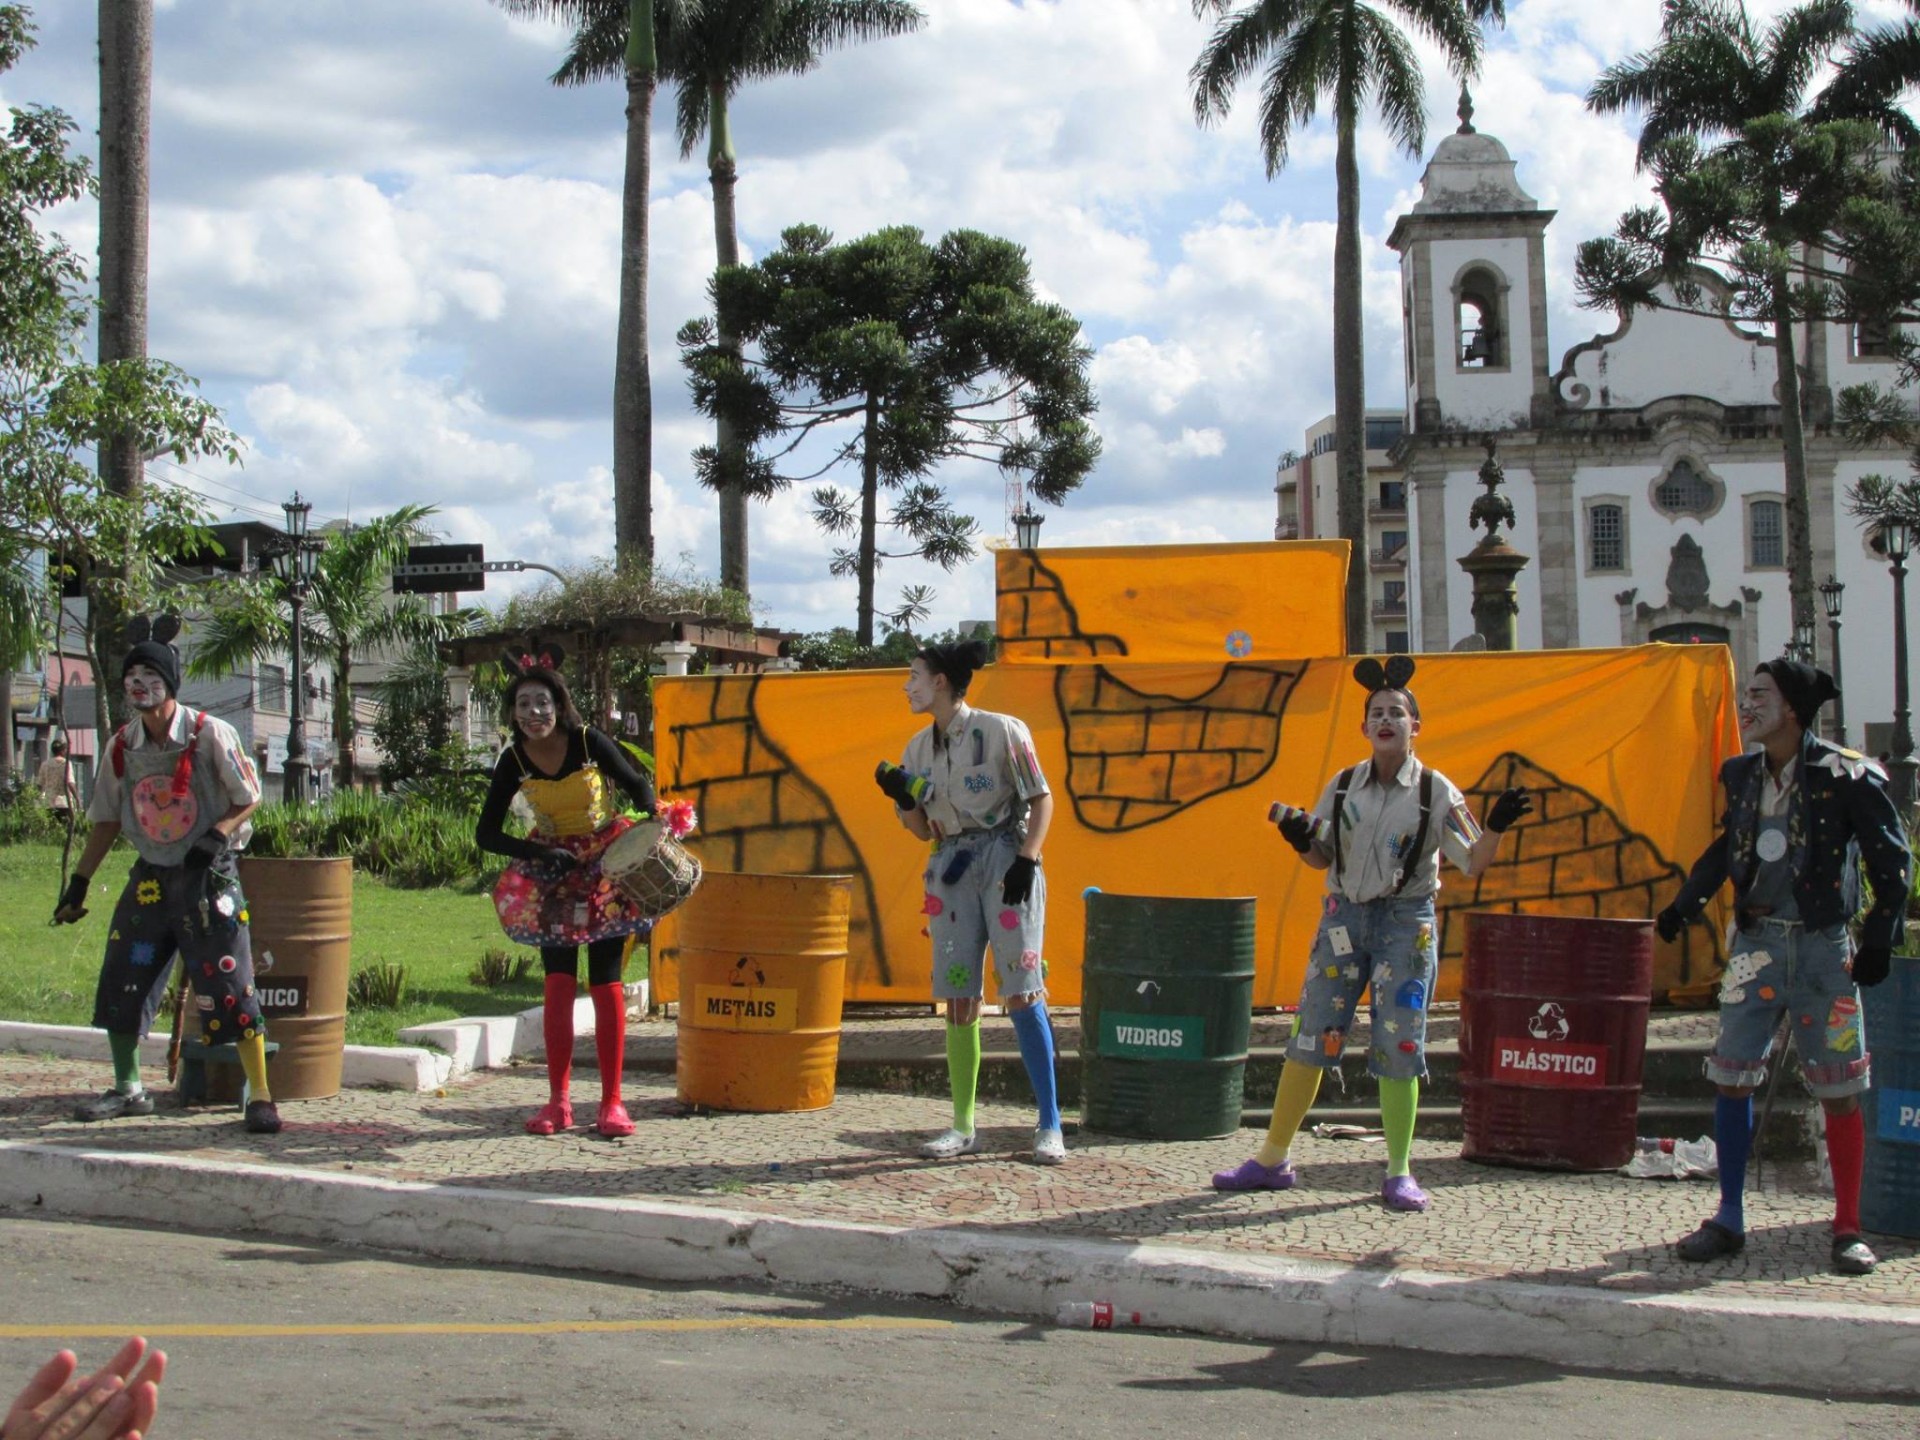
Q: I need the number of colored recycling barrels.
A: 5